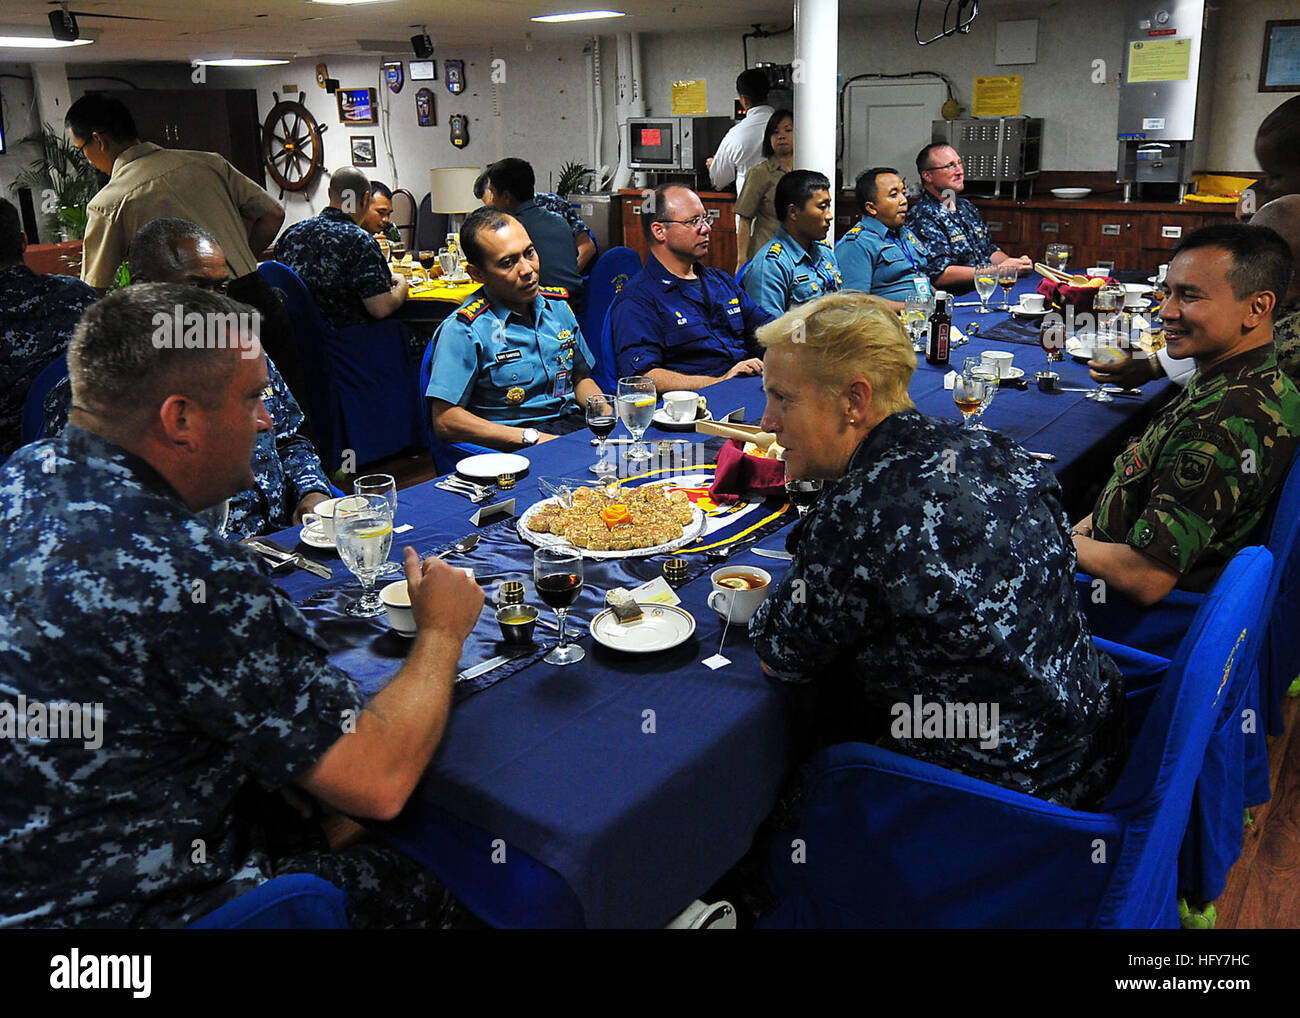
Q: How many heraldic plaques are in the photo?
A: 4